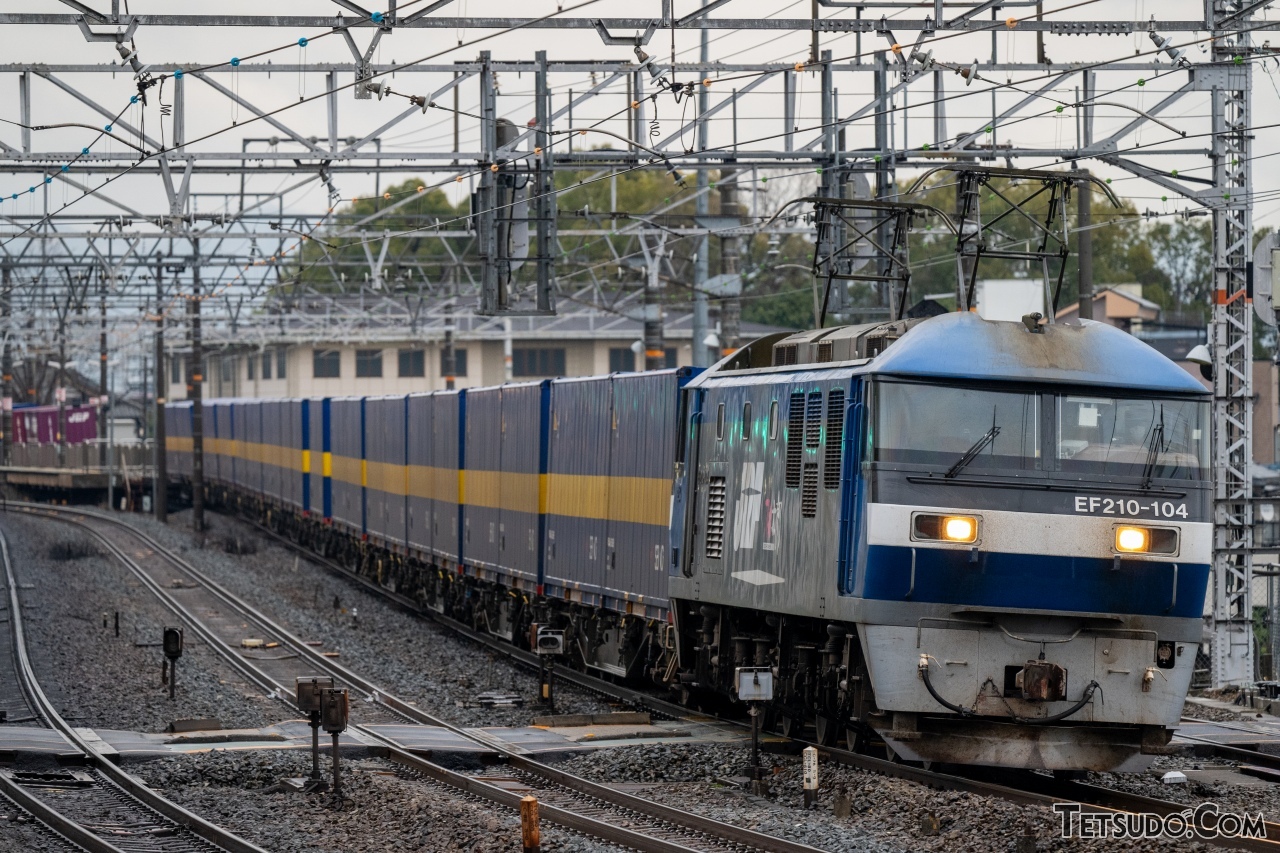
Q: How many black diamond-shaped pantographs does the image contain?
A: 2